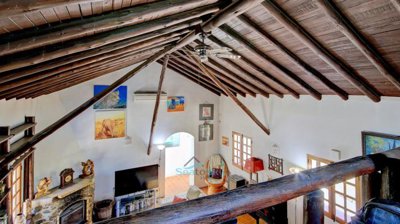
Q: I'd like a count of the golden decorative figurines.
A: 2